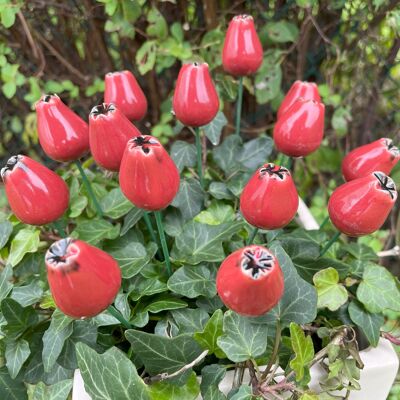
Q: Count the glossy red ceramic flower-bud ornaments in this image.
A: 14